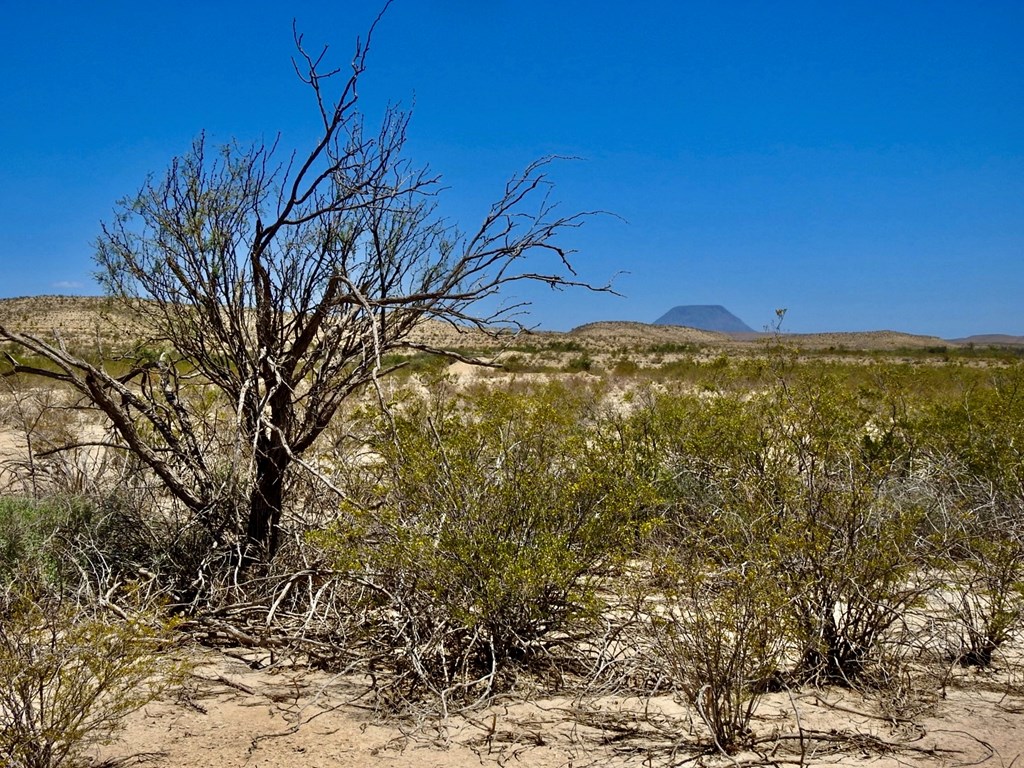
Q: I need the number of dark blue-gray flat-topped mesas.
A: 1